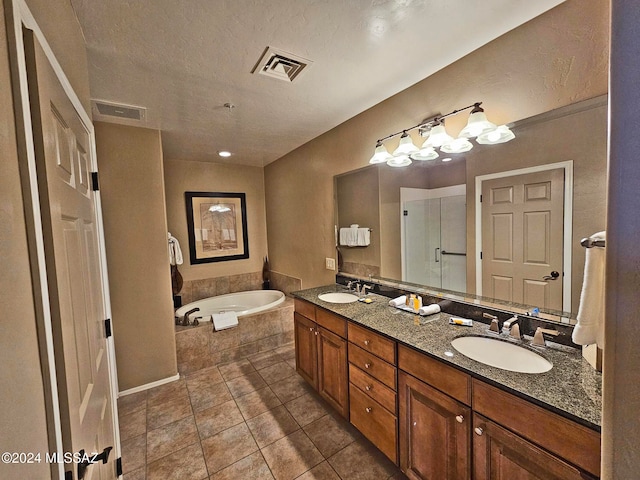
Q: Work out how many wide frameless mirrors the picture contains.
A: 1